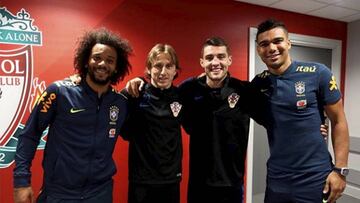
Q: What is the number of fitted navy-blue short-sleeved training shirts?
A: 1